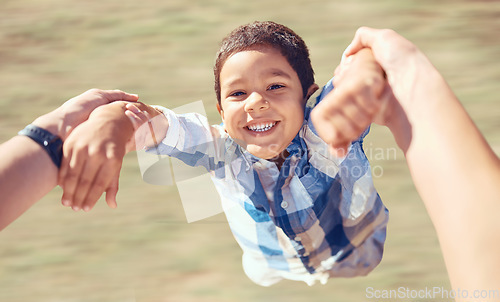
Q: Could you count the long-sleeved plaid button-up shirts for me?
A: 1